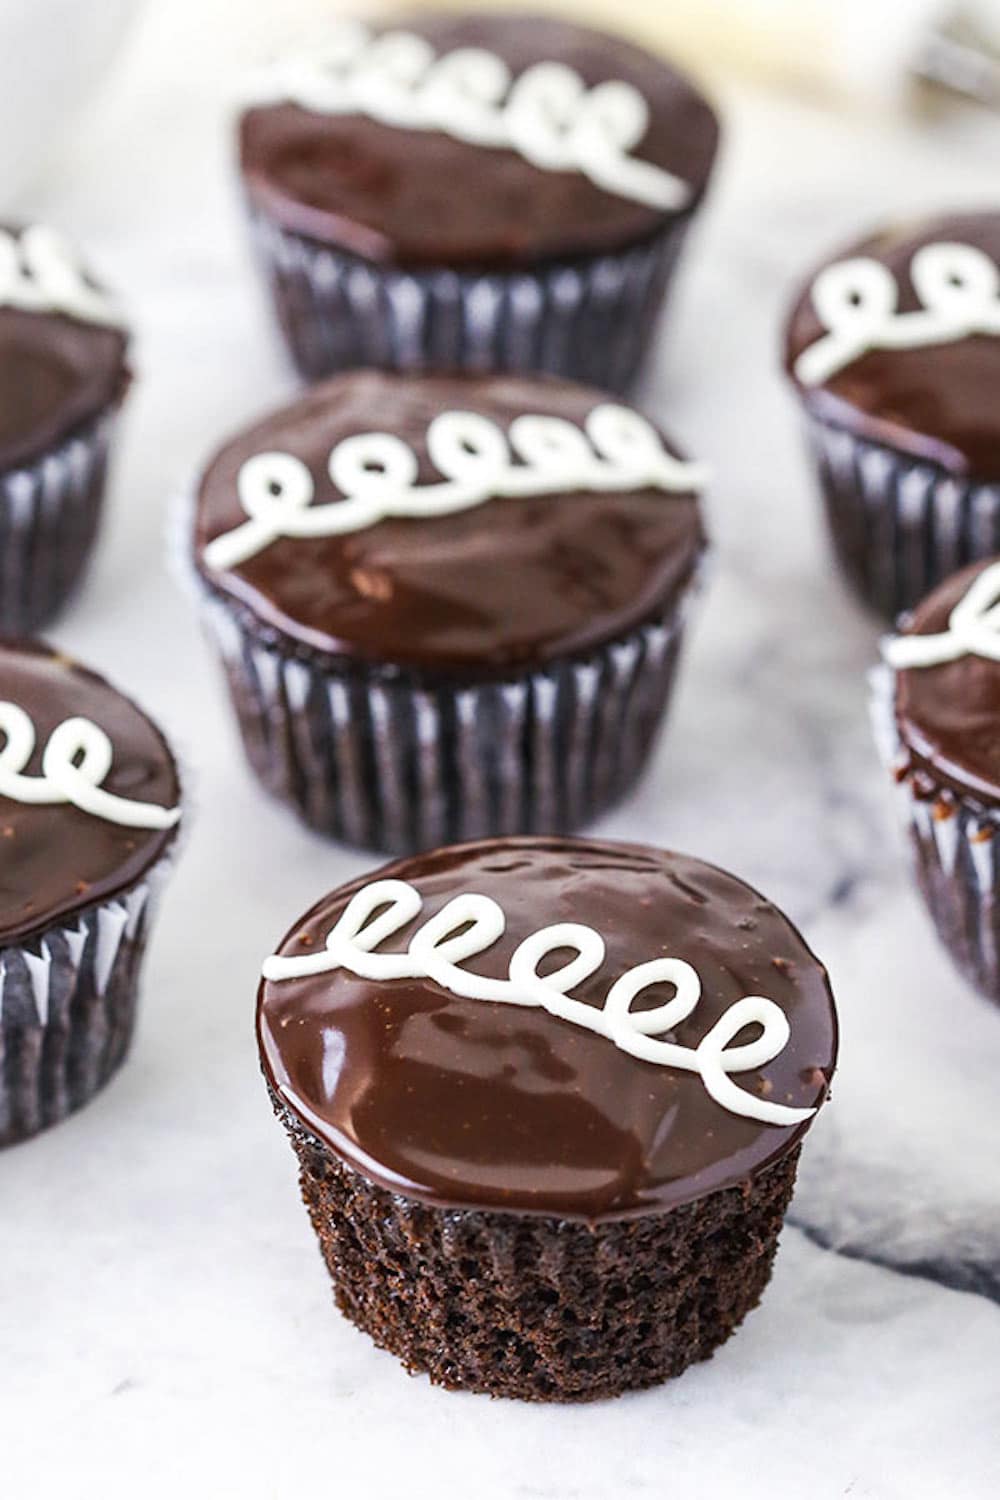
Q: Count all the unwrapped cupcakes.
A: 1